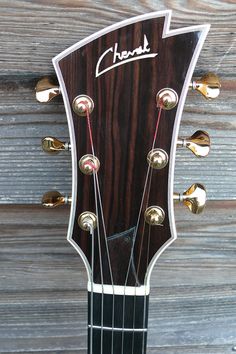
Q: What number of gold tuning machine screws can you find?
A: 6